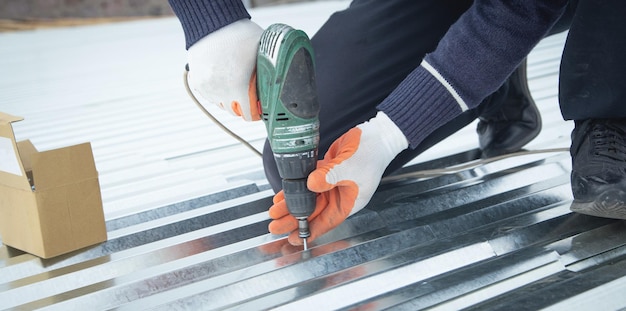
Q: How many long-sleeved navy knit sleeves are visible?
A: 2